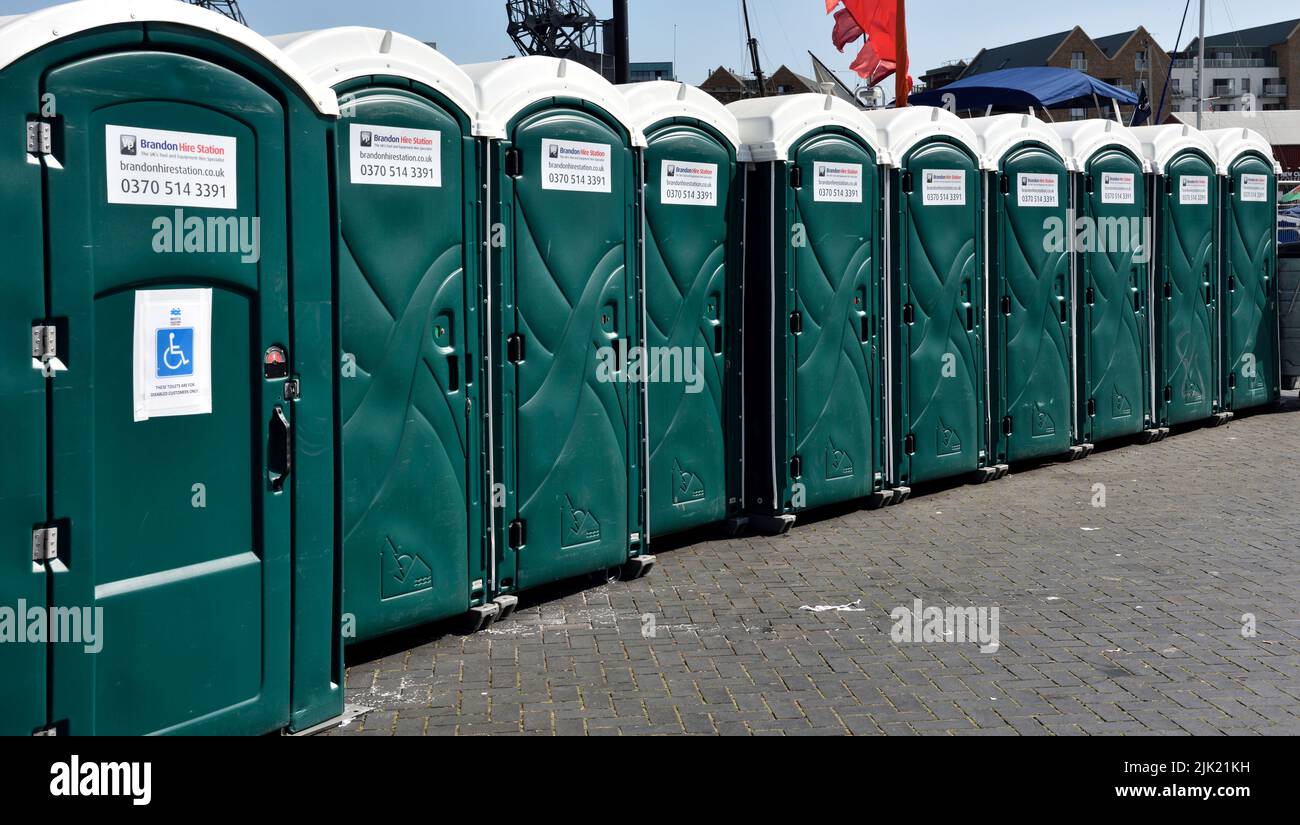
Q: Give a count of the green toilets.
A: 10